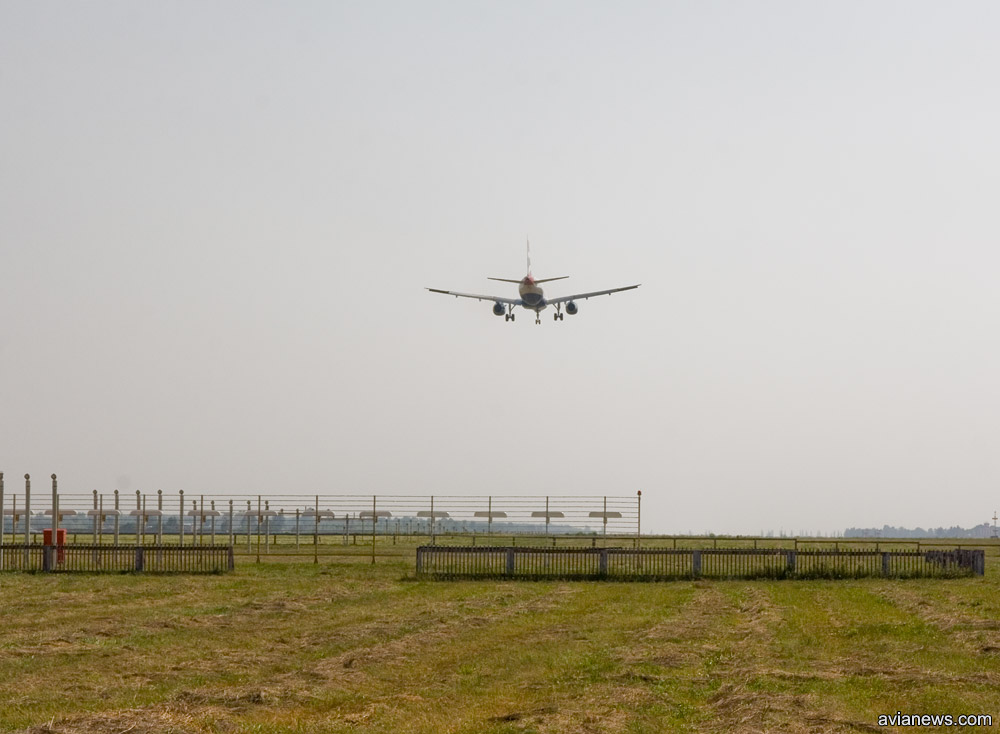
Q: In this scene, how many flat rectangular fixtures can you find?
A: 12